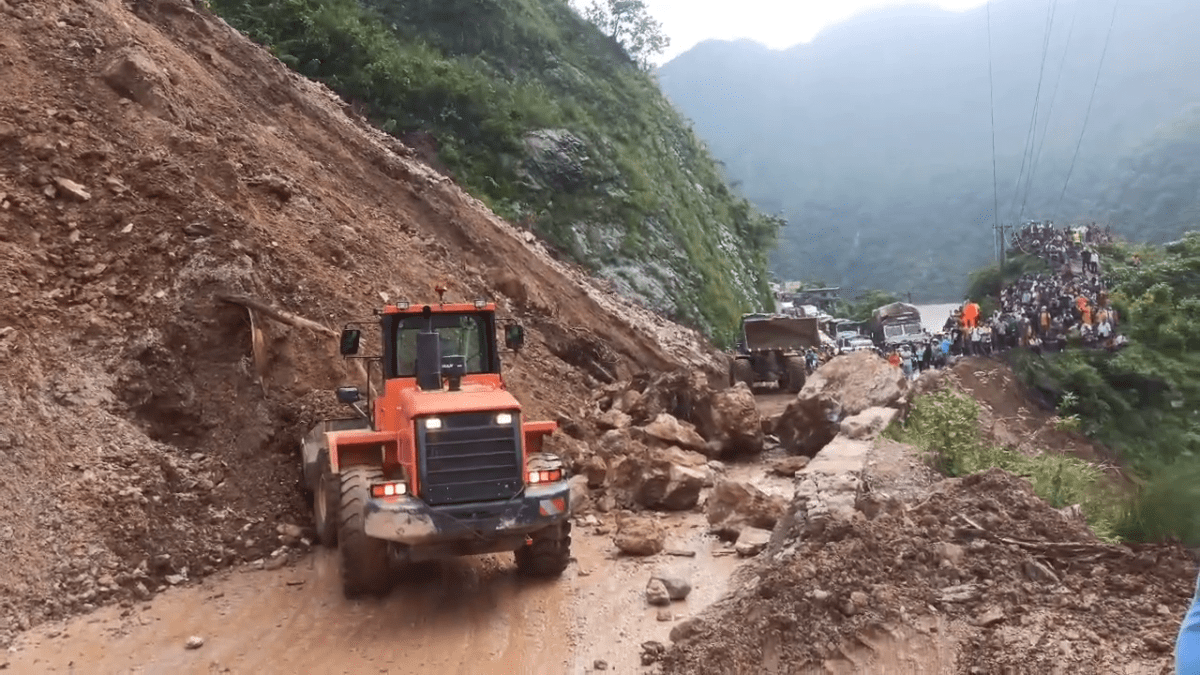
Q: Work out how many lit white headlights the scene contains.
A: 2